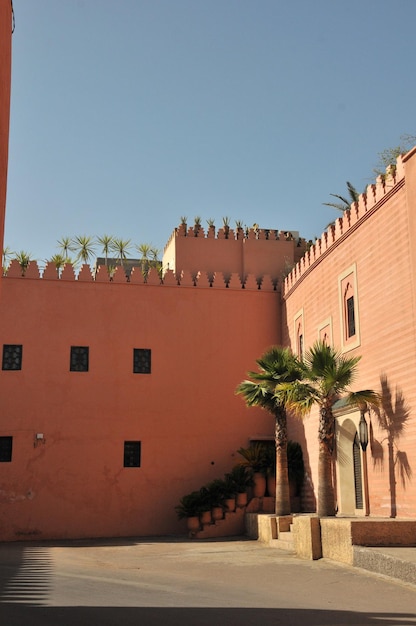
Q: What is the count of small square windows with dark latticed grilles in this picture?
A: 5